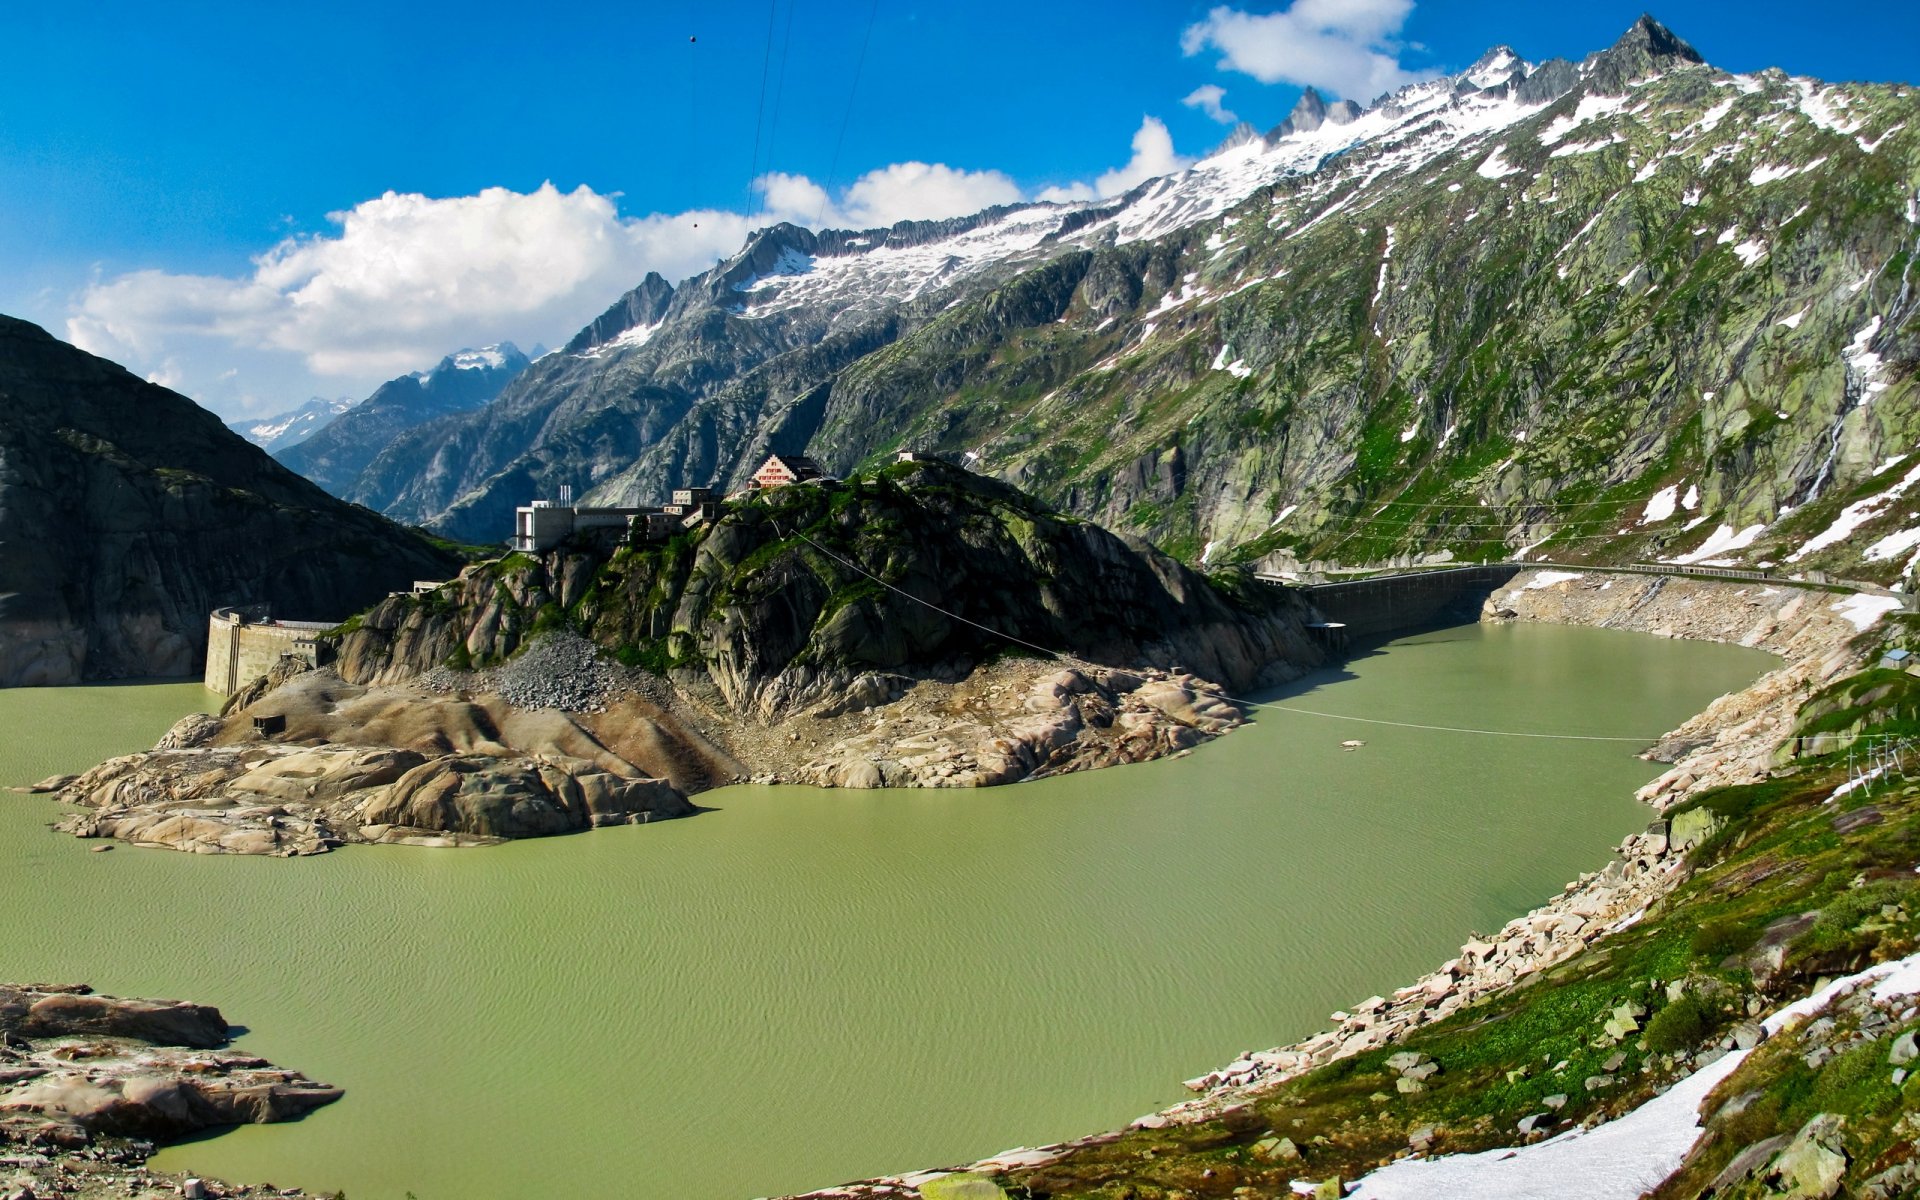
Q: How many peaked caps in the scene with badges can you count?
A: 0